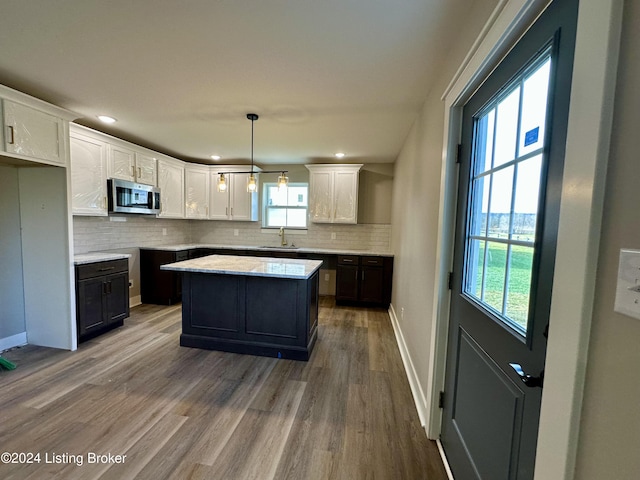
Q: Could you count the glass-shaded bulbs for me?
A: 3